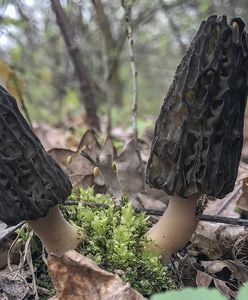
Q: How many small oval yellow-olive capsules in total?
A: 3